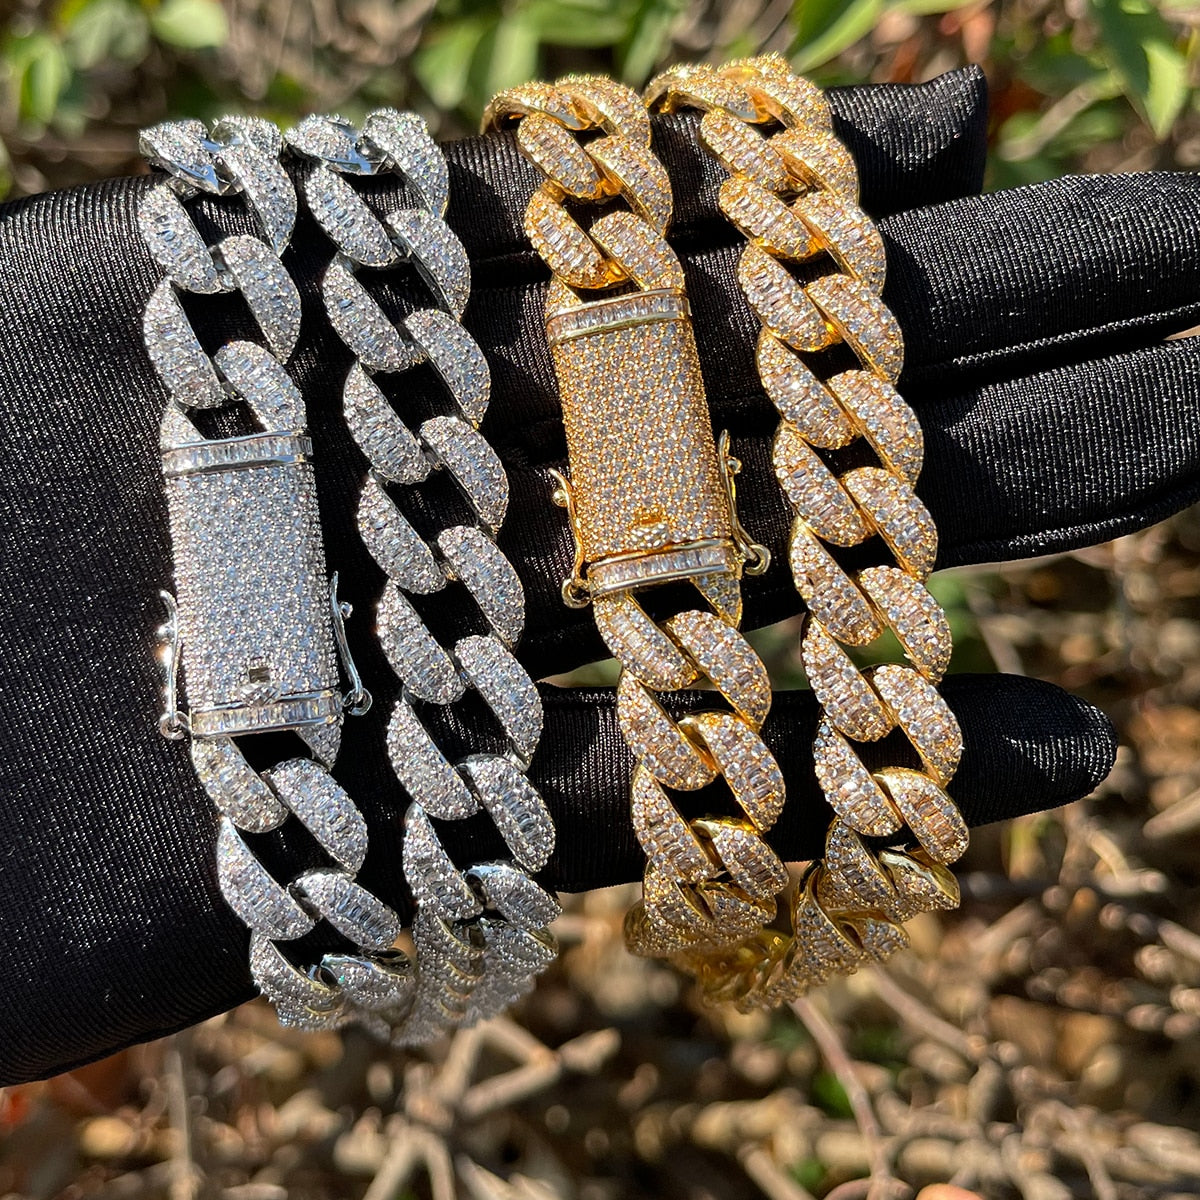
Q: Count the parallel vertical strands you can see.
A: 4